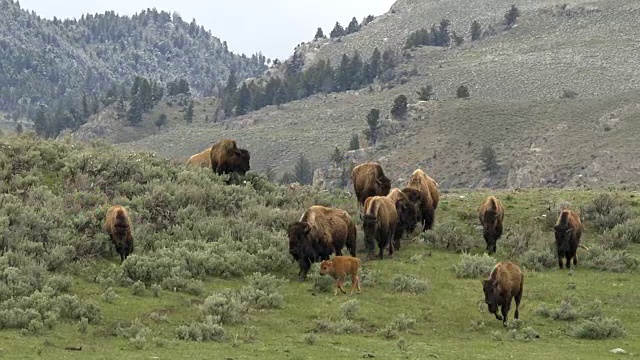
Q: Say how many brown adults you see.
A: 10